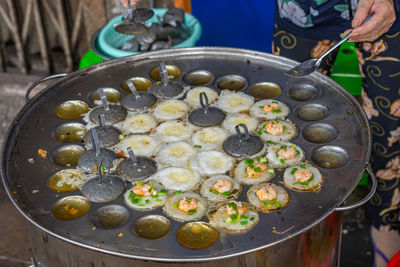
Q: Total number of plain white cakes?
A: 11